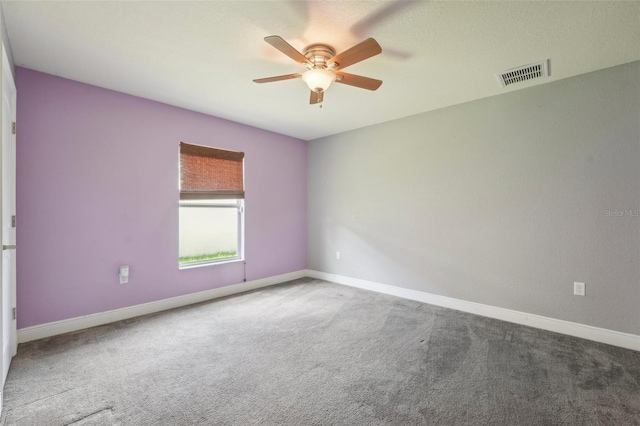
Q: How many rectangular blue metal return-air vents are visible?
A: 0